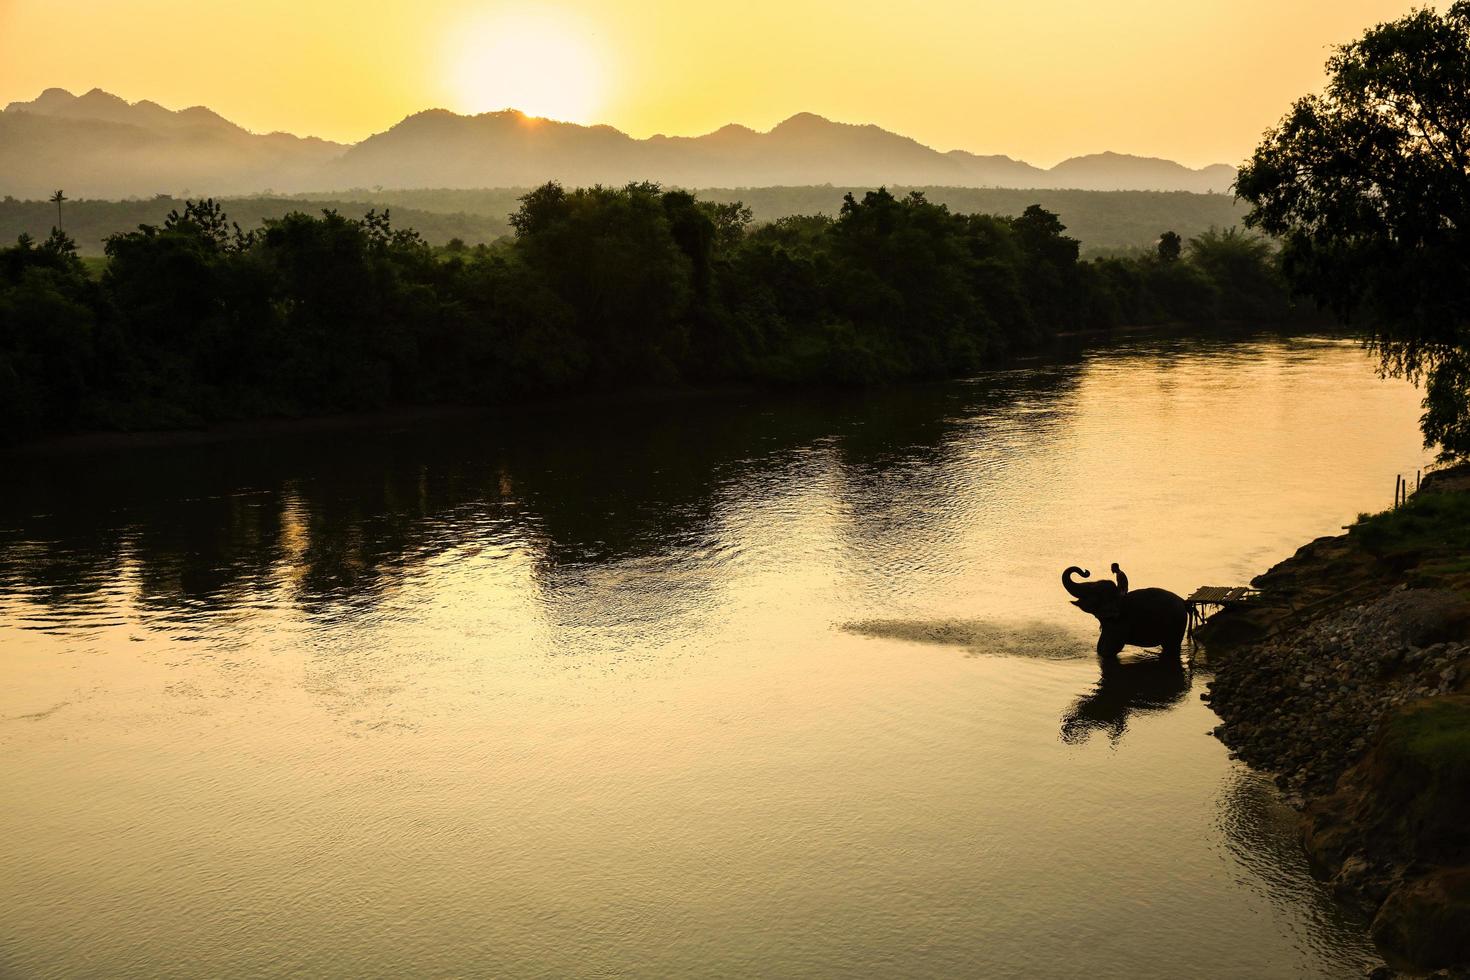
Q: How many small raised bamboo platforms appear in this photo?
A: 1